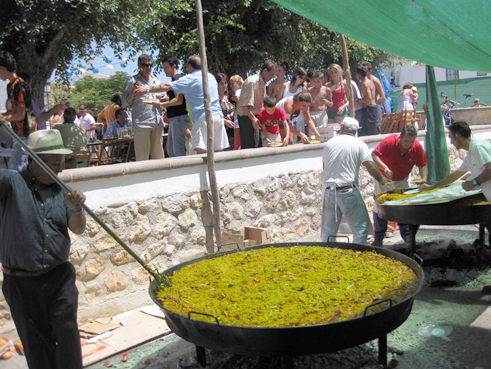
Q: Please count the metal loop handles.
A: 6